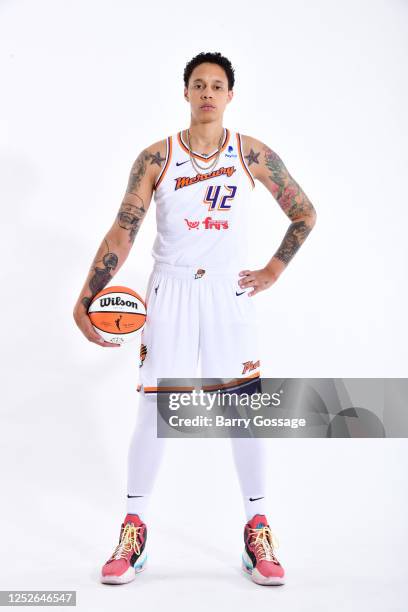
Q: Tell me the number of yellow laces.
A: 2